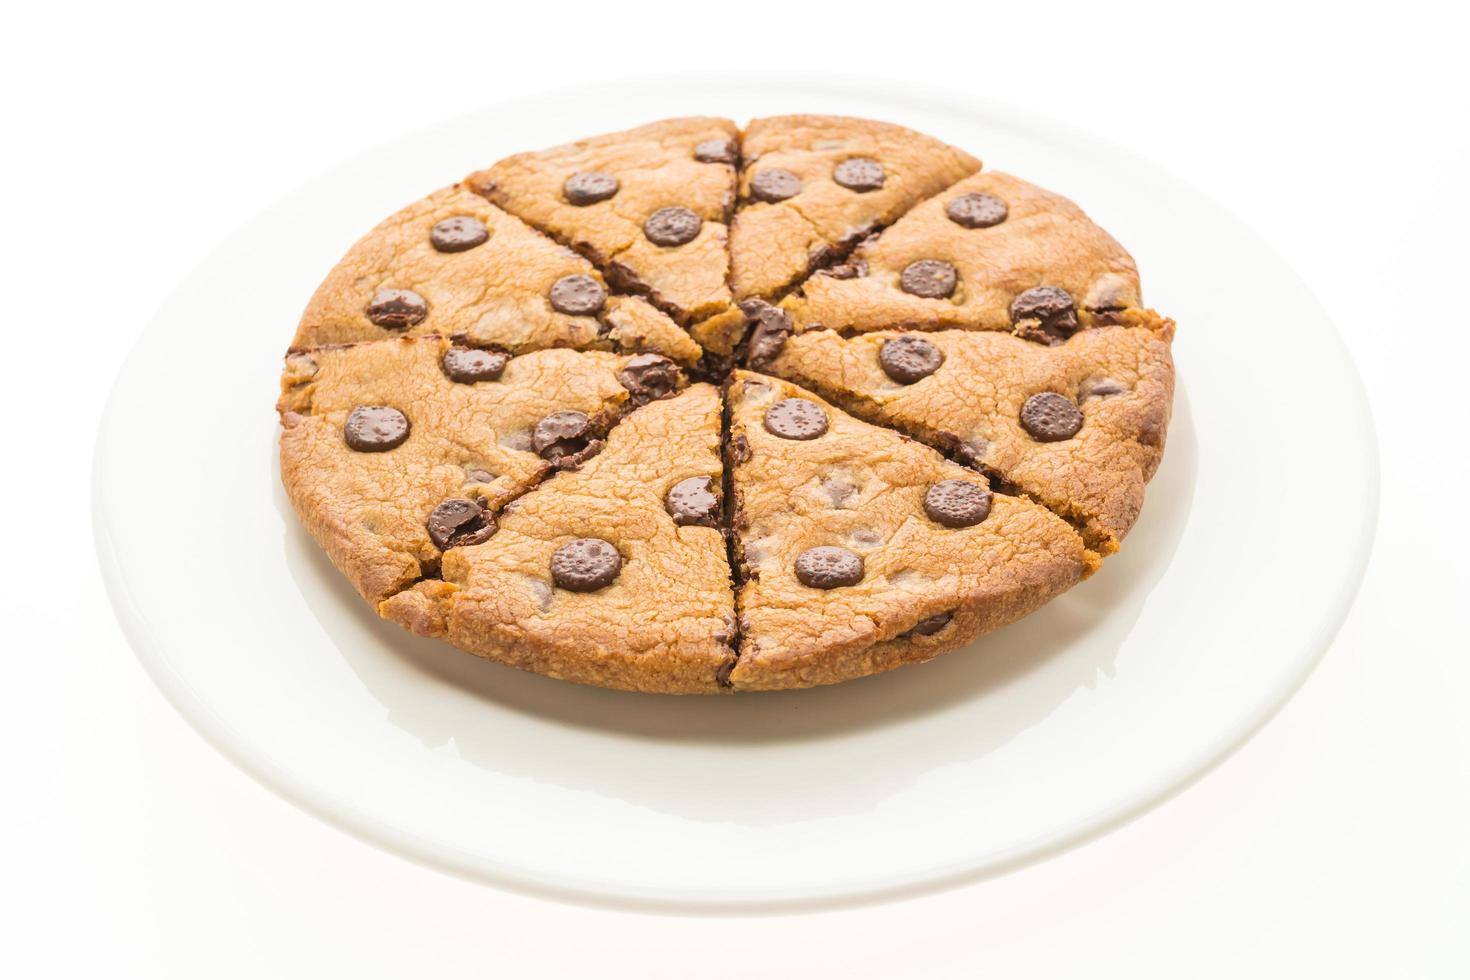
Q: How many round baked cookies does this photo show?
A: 1